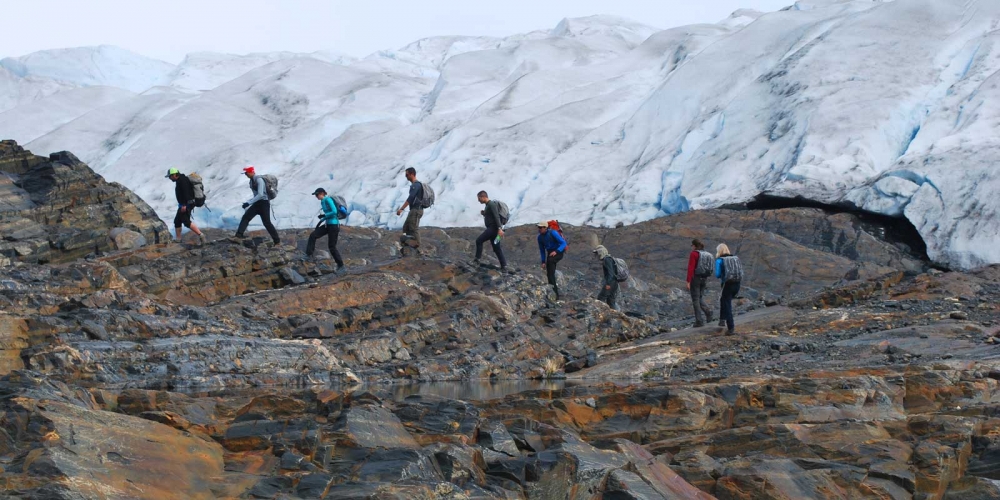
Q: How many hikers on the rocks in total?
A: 9